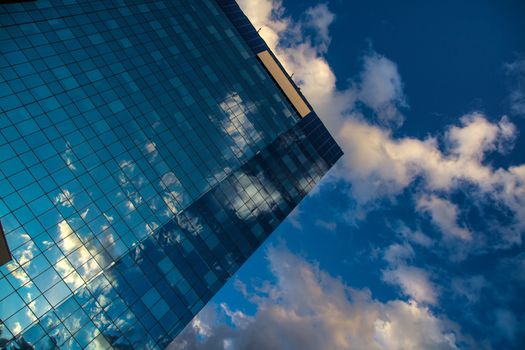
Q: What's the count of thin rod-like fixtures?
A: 2